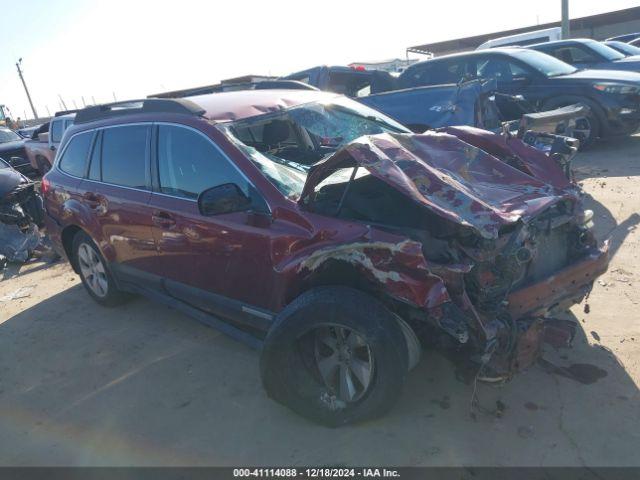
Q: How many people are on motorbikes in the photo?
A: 0